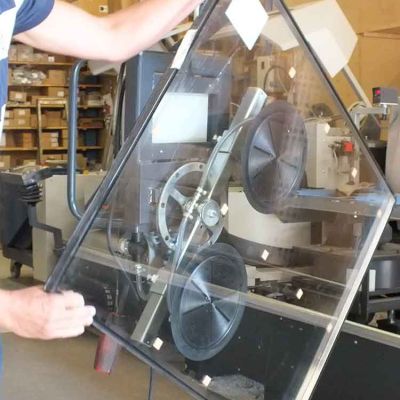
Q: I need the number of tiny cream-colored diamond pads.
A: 10